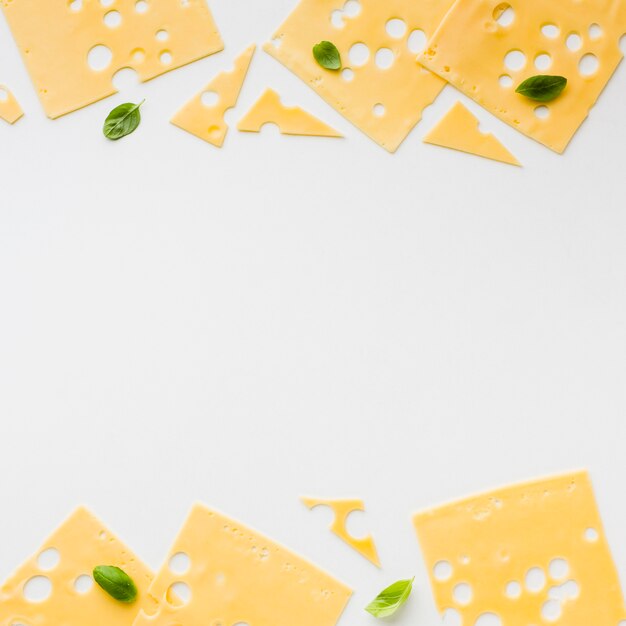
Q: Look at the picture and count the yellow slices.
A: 11